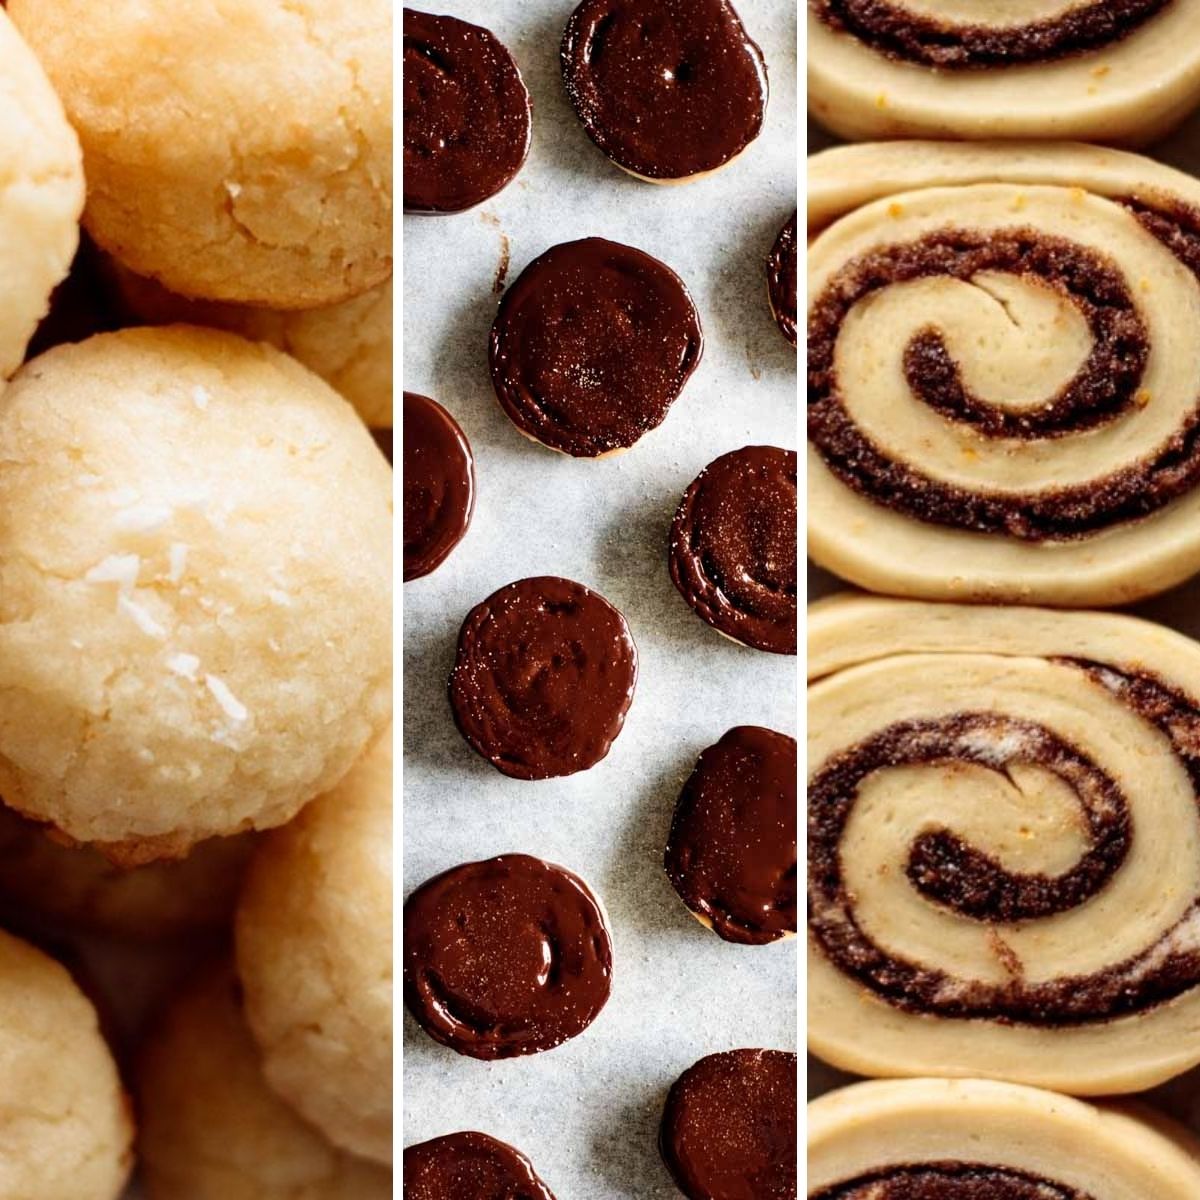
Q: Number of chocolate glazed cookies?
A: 11